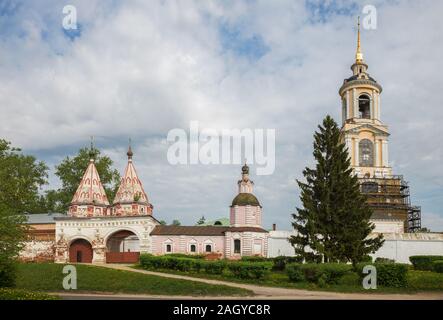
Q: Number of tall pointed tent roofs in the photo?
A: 2